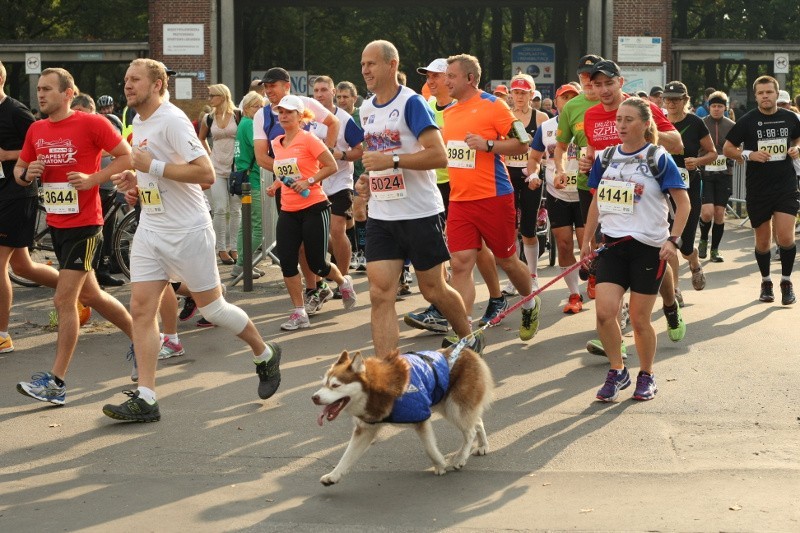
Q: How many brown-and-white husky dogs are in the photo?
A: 1